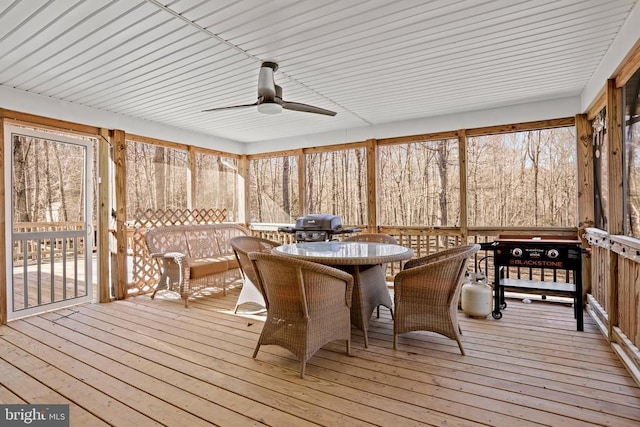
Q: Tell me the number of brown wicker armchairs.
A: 4